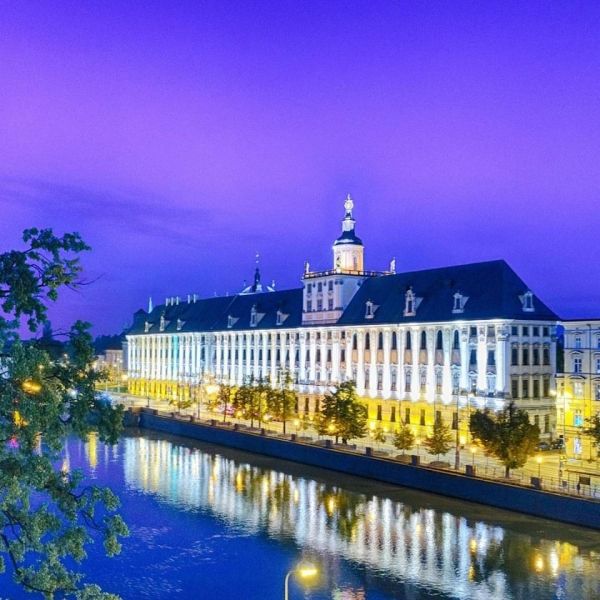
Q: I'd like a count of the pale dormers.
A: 10